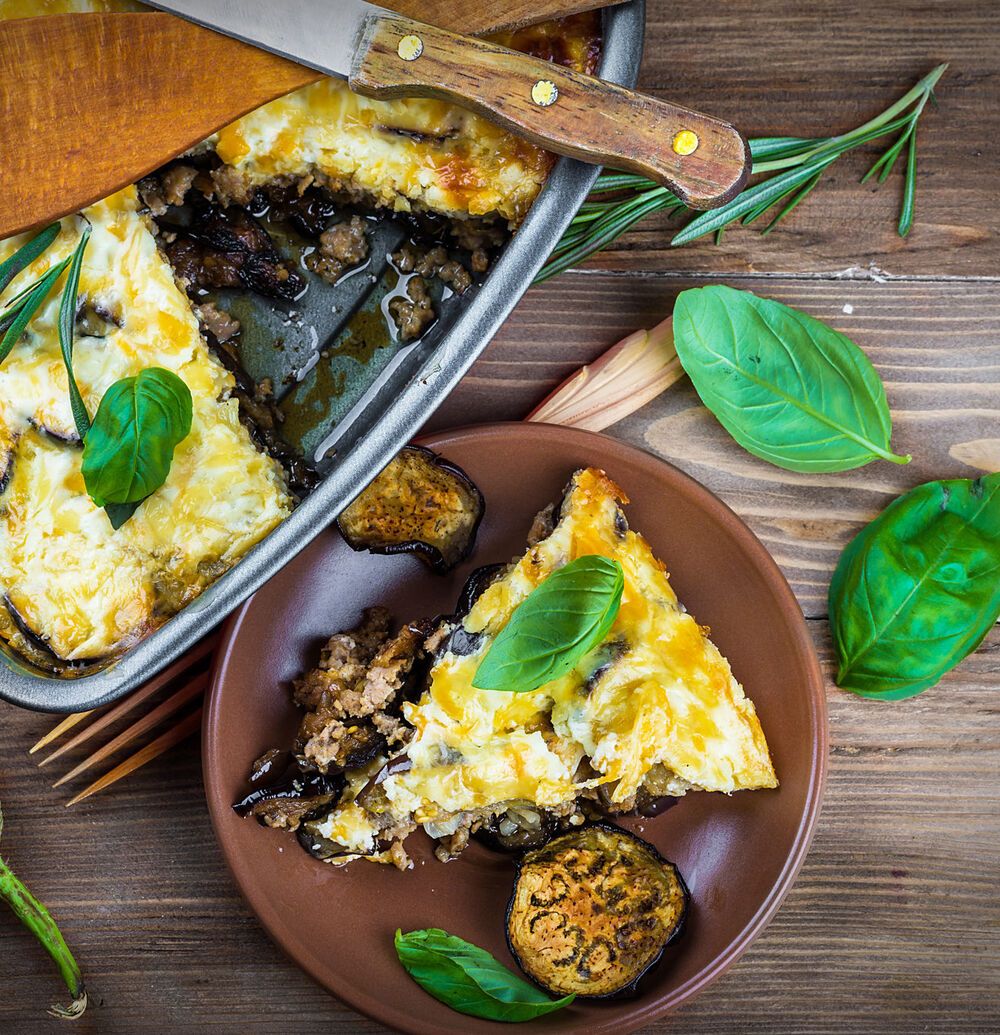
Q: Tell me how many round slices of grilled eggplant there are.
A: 2